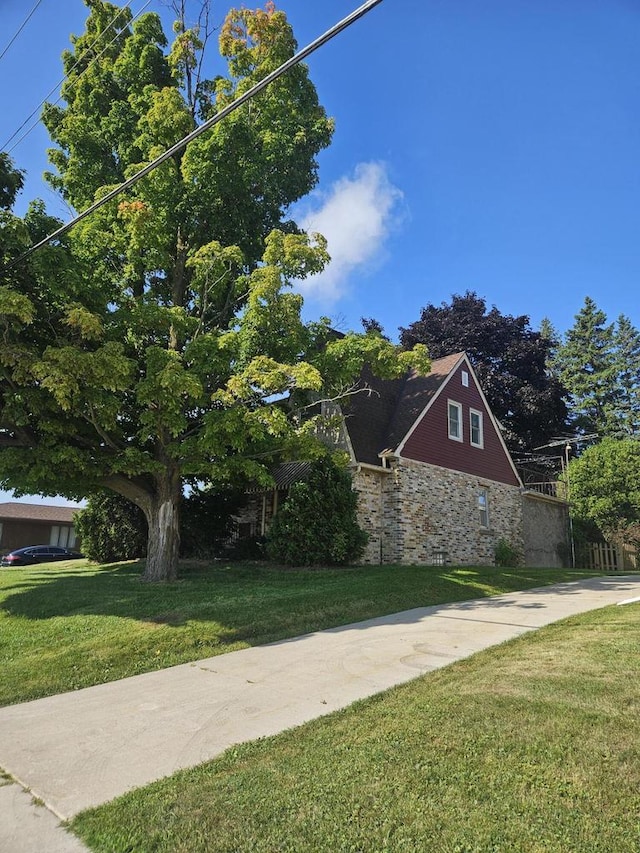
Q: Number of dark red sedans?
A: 0